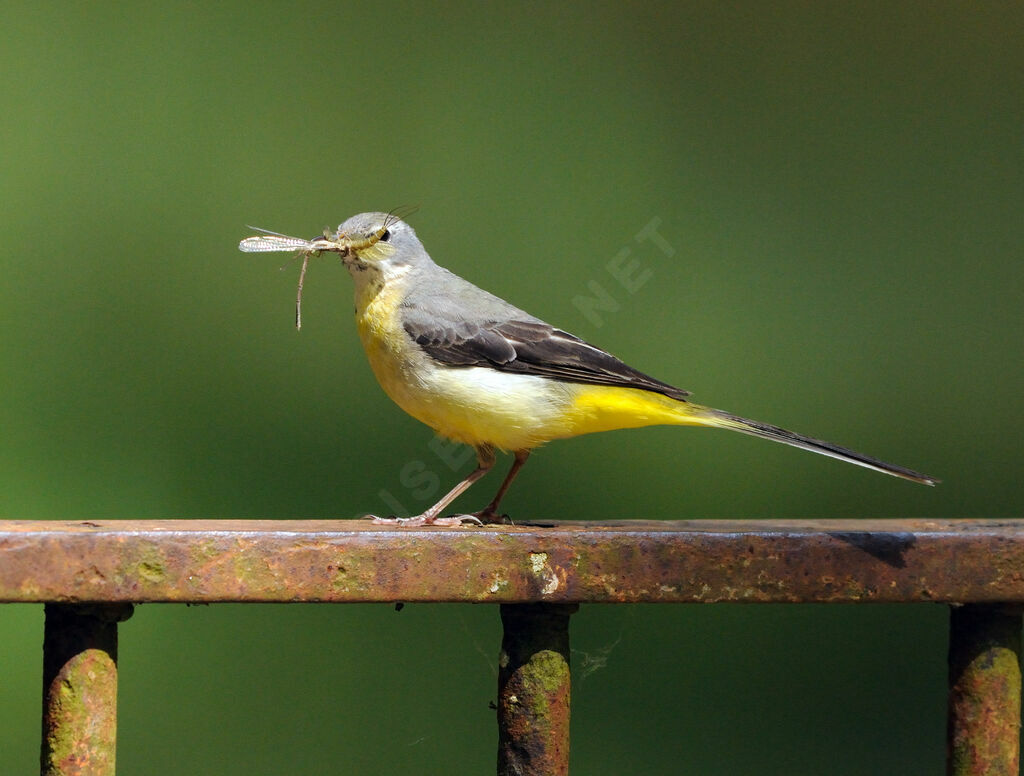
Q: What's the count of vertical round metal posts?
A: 3